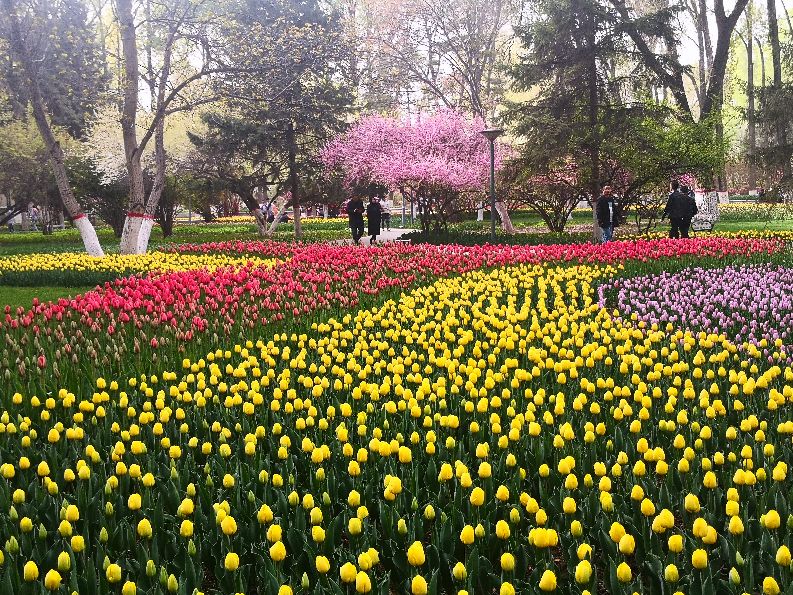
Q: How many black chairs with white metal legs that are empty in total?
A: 0